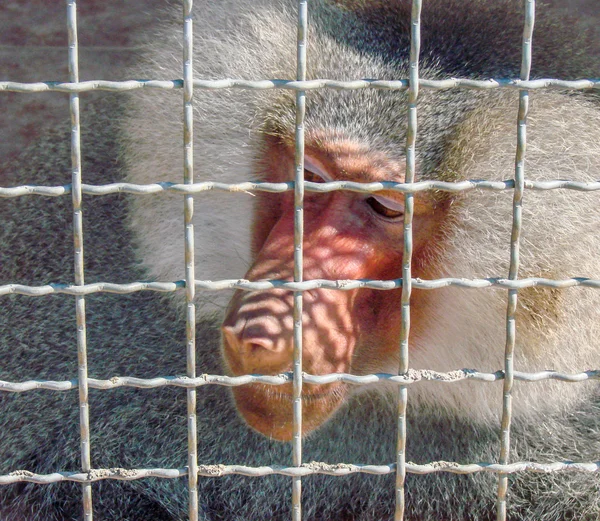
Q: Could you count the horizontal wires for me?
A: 5